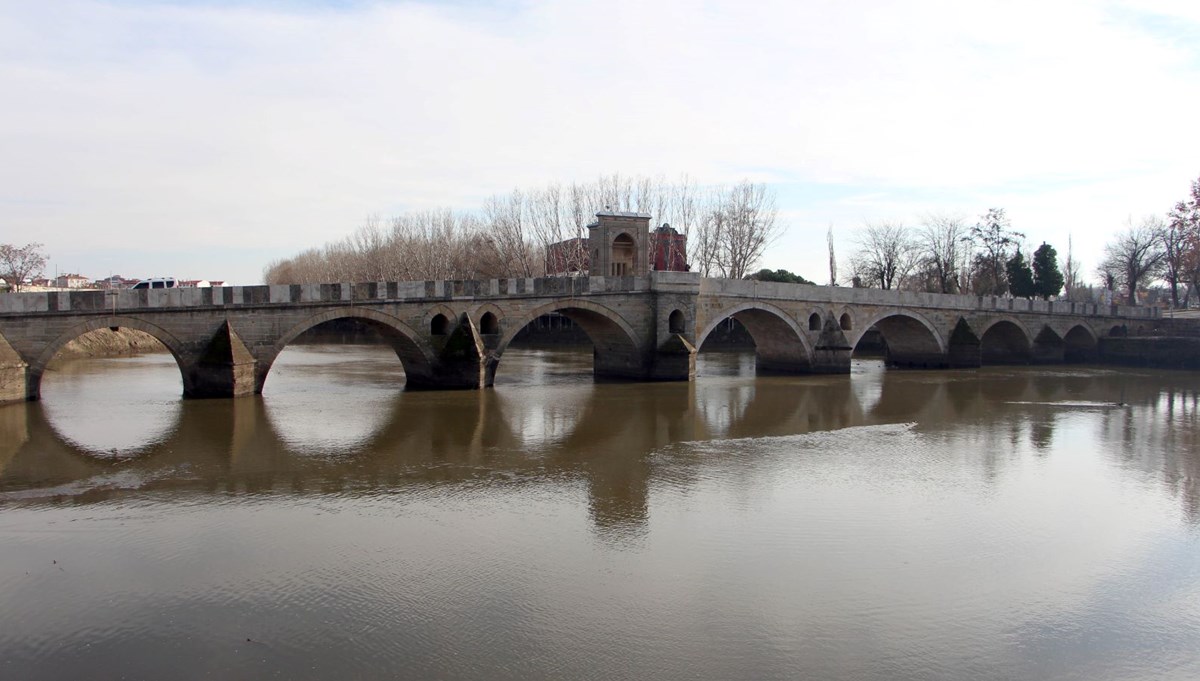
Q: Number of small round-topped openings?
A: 5